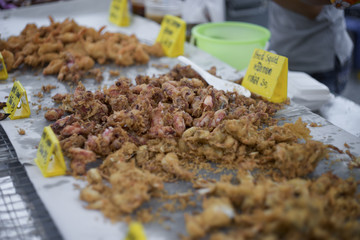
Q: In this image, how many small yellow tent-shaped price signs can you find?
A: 7